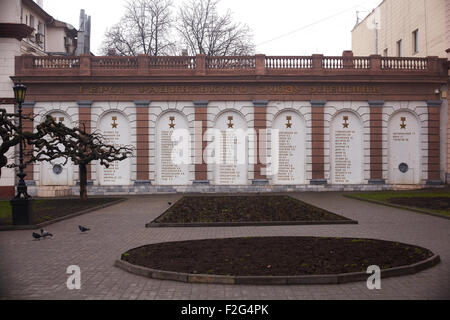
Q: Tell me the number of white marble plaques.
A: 7